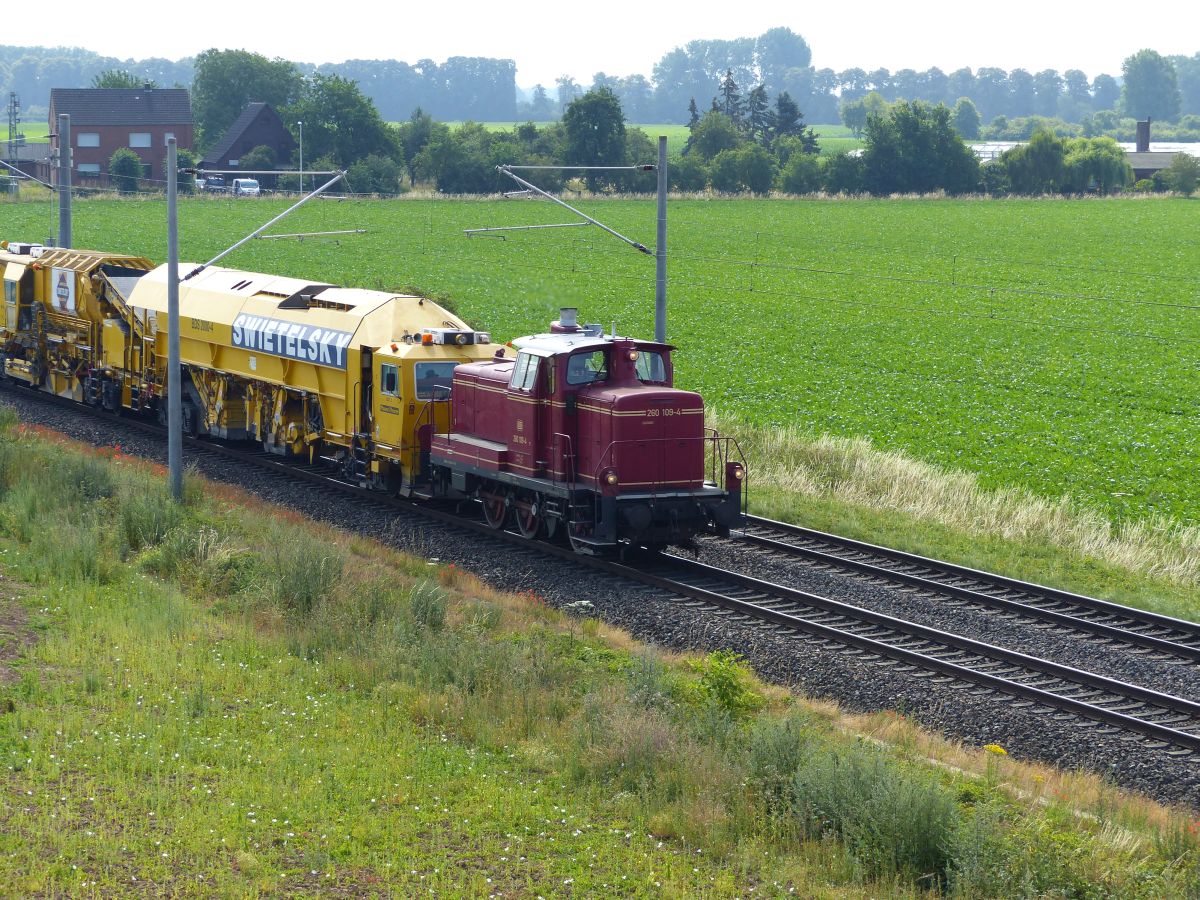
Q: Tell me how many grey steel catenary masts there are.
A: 3